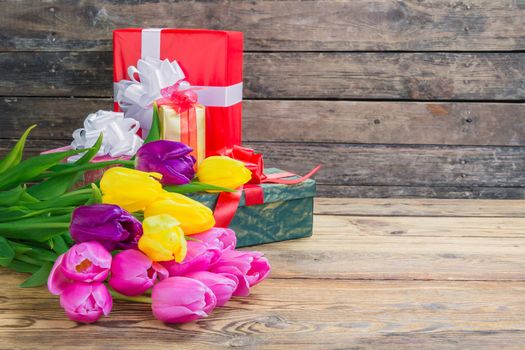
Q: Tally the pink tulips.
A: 8